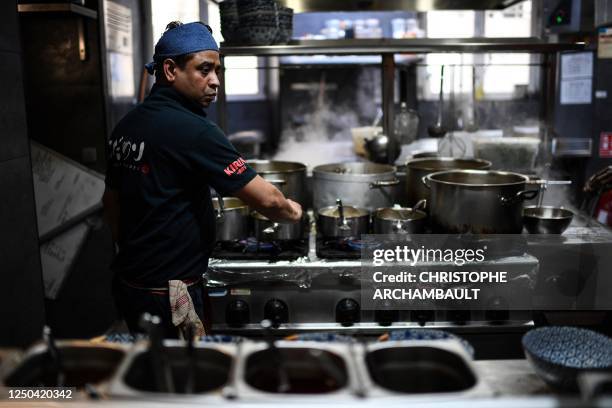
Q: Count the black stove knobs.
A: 7